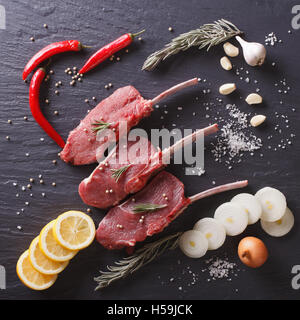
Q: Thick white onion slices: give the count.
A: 6